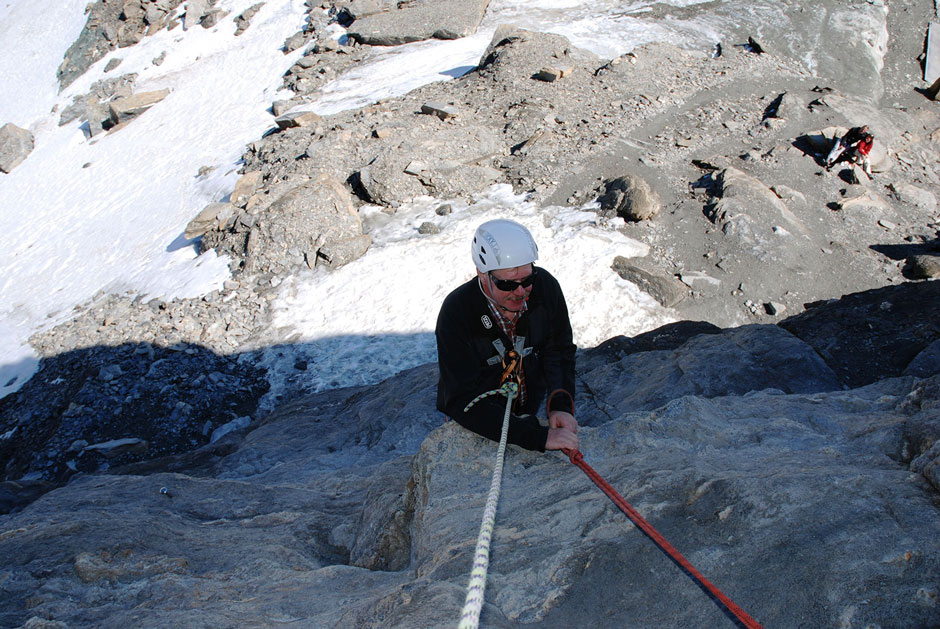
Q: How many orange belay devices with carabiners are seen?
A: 1